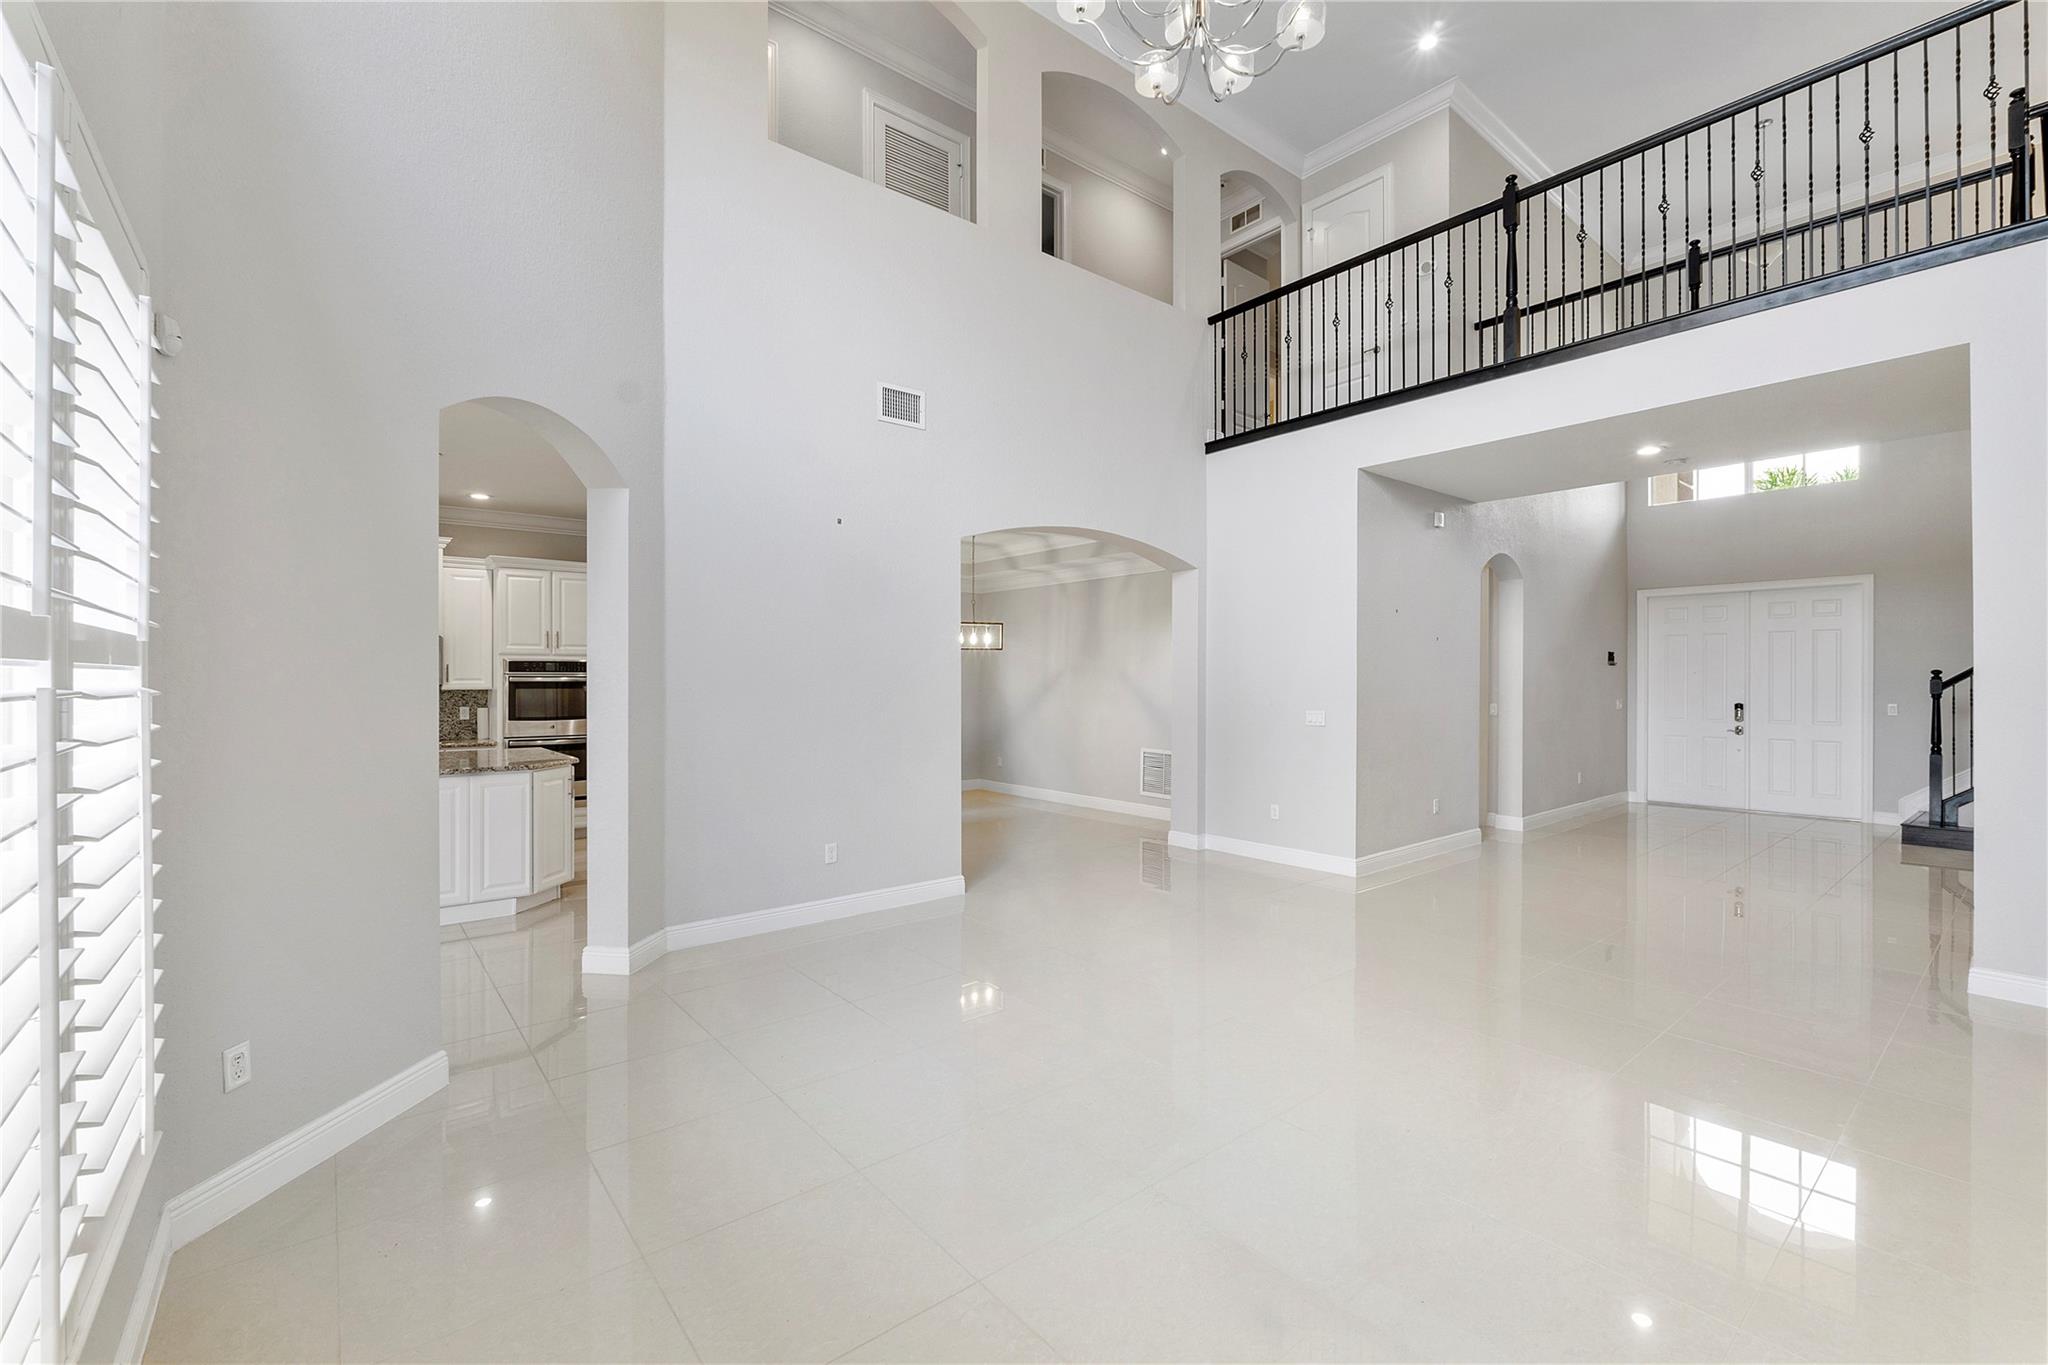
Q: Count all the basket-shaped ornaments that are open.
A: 10